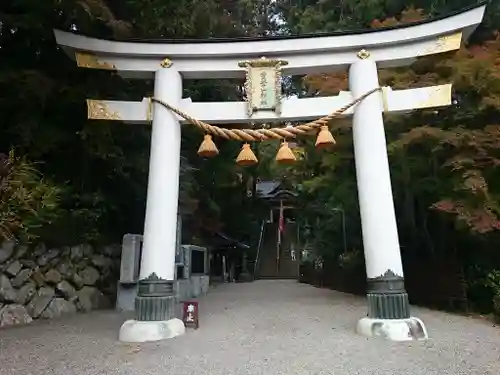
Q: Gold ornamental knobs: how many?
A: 2